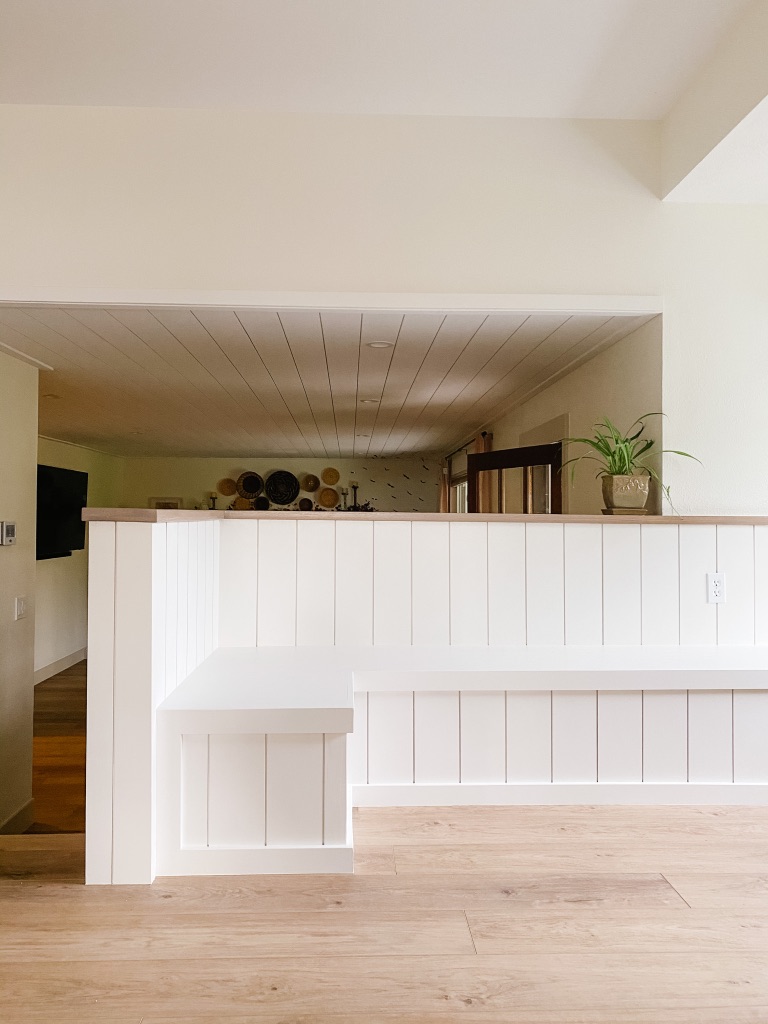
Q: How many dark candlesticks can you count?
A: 3